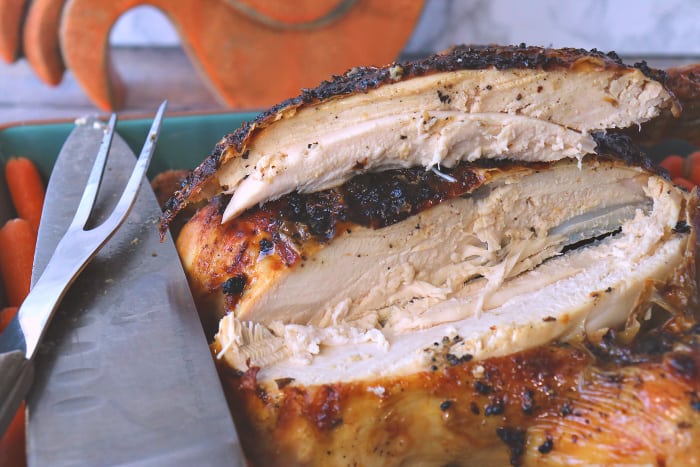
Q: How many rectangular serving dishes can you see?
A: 1